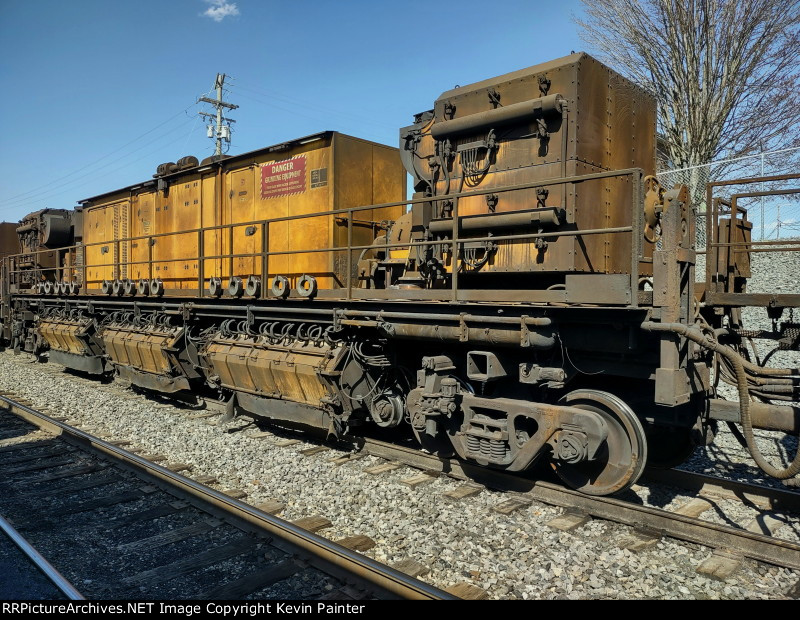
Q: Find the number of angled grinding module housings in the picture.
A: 3